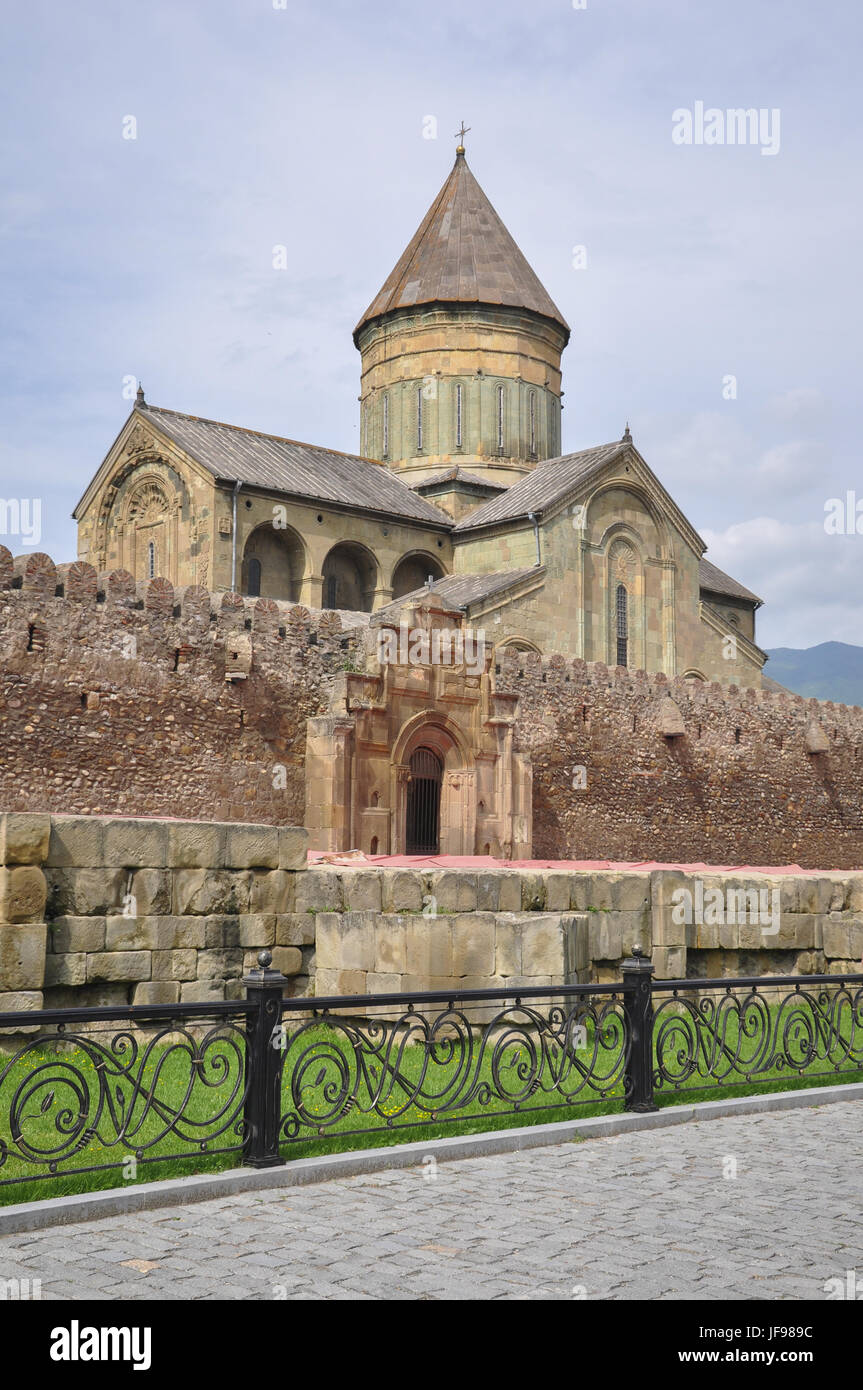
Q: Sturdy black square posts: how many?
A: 2